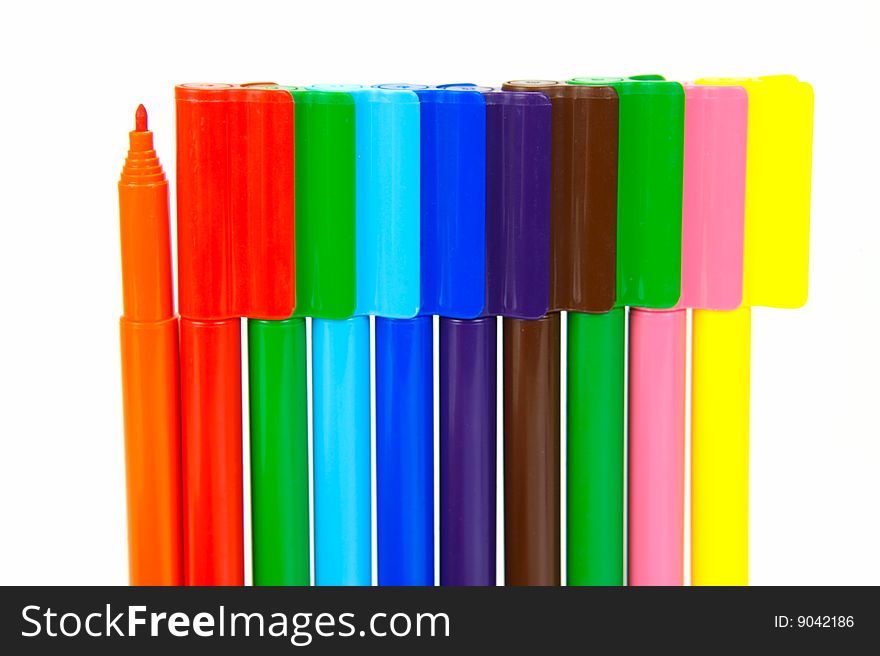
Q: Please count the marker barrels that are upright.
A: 10